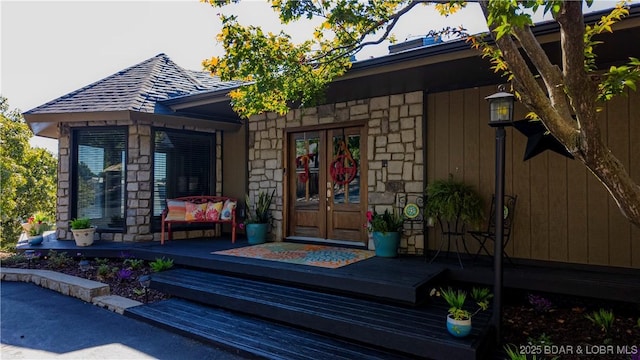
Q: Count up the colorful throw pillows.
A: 4